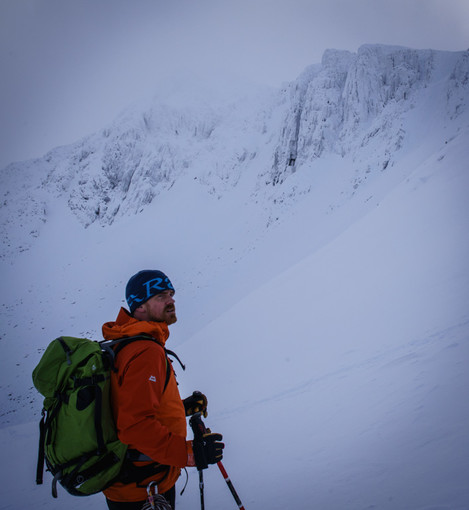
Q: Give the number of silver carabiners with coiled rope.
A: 1